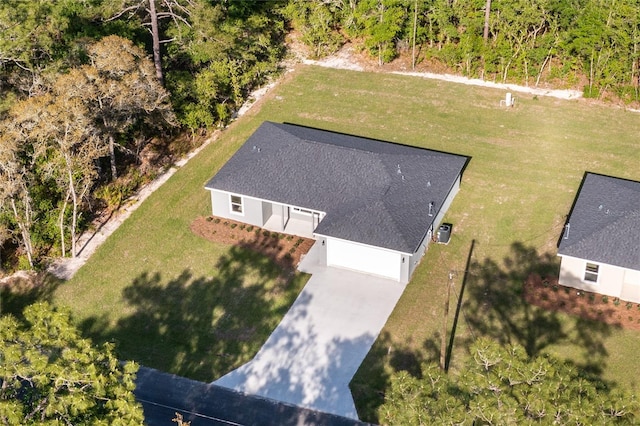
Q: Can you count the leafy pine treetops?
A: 2